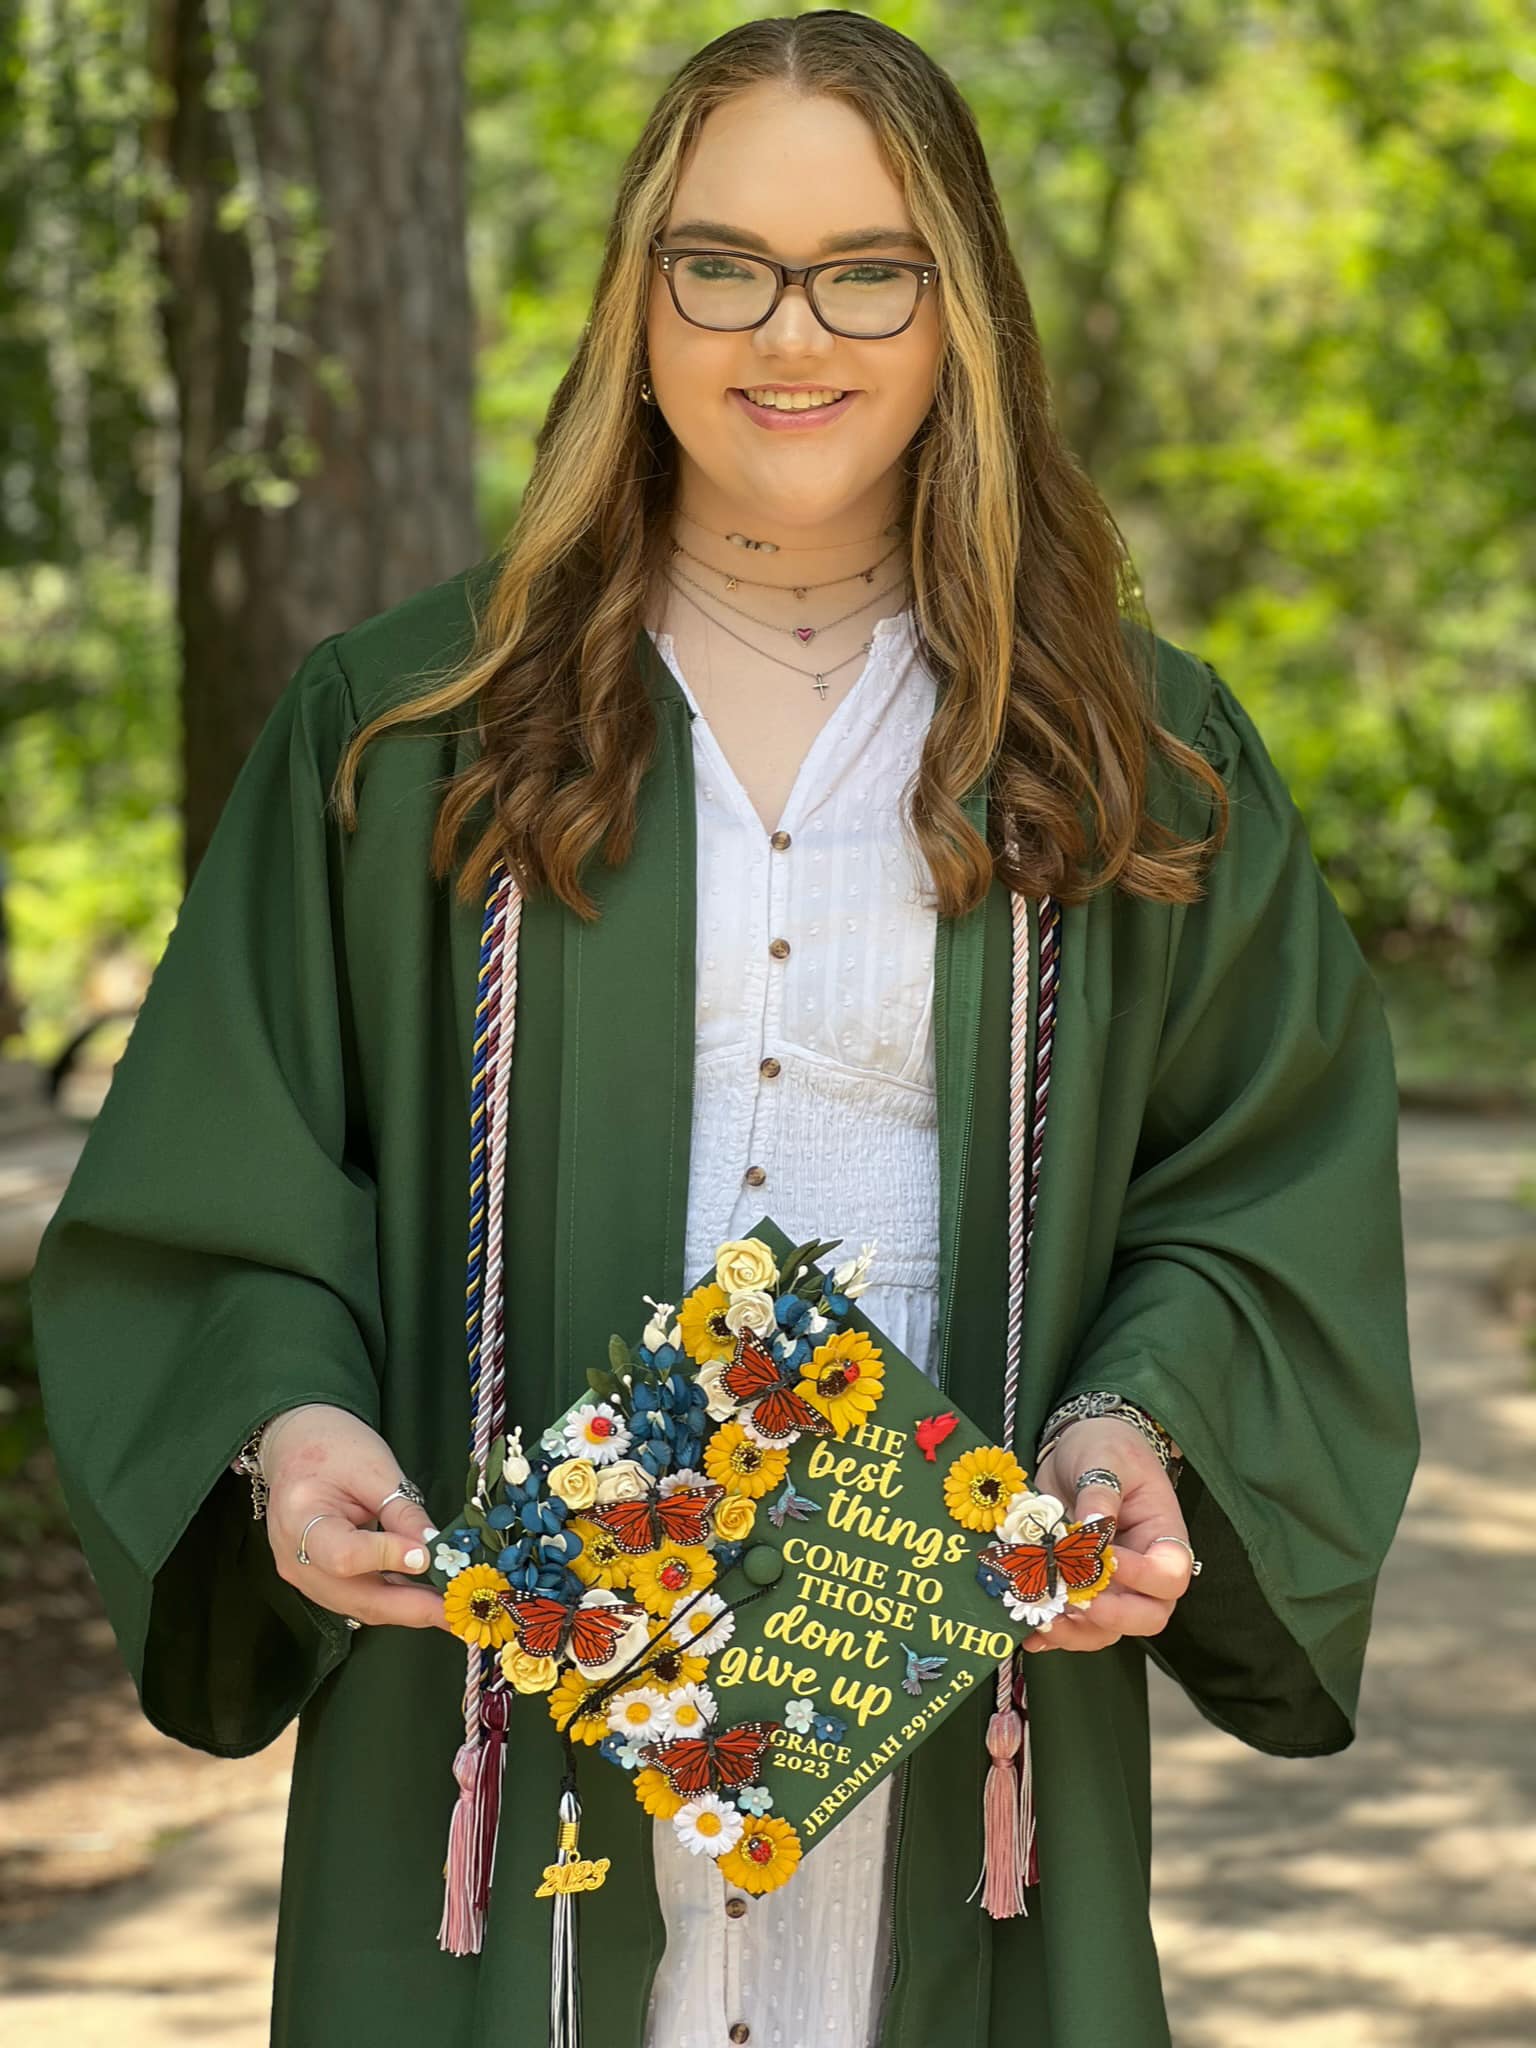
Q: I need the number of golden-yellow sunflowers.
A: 12